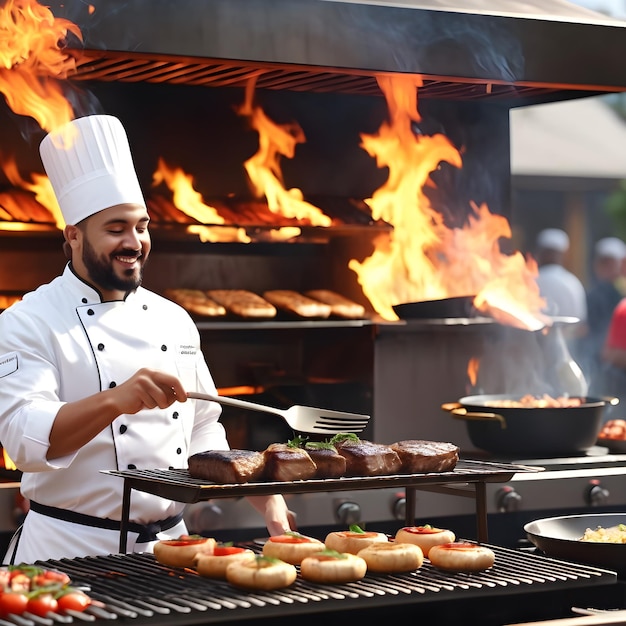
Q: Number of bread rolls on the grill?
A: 9